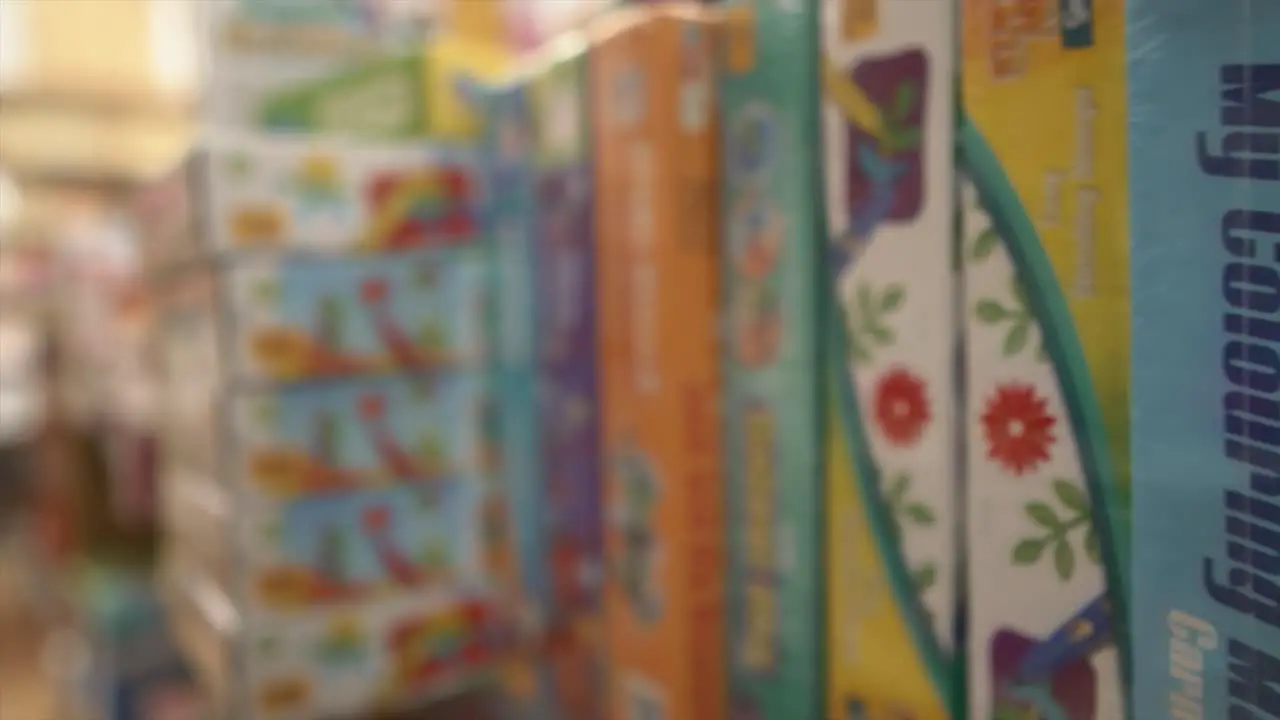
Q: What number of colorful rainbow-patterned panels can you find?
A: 2